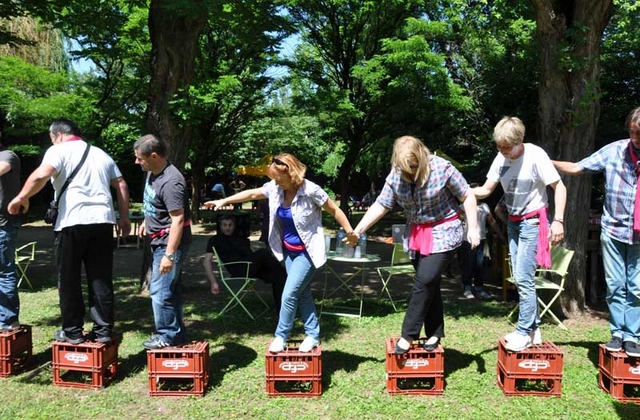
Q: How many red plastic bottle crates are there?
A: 7